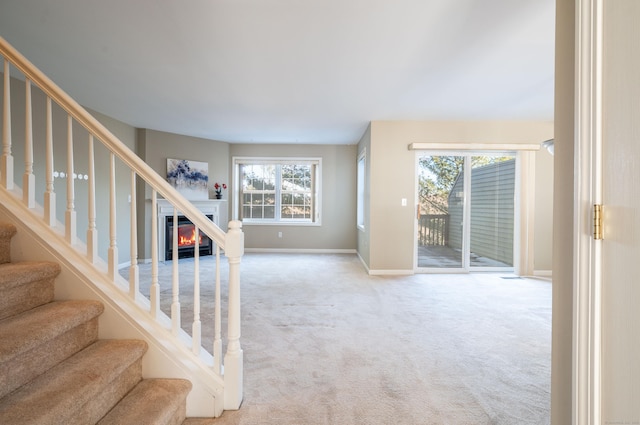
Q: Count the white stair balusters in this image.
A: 11